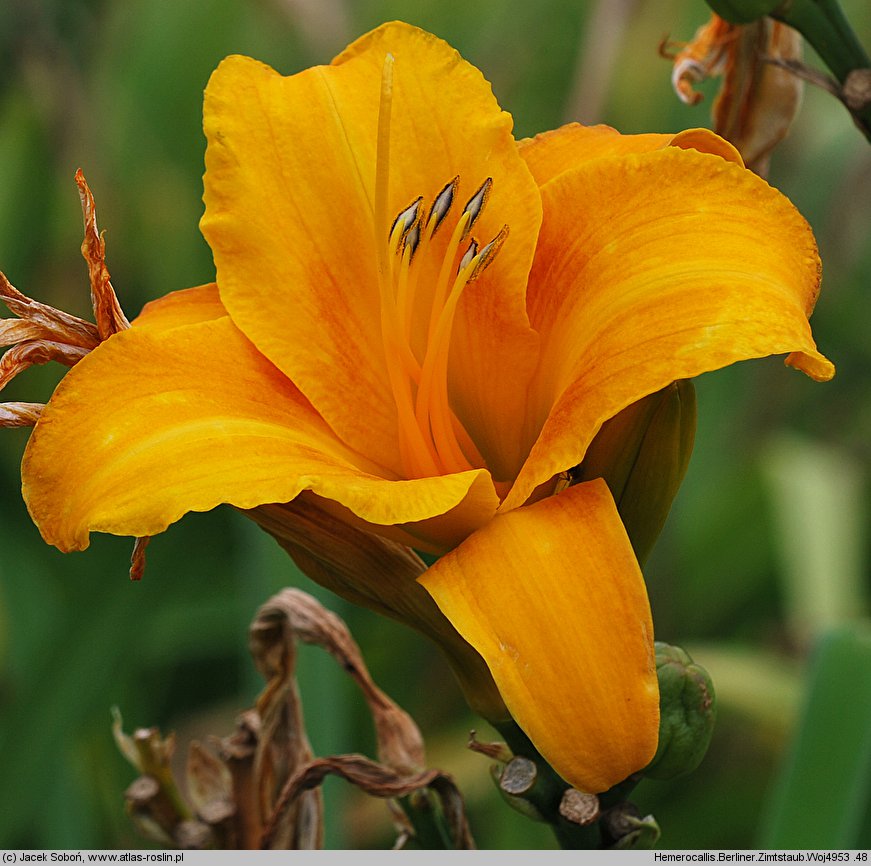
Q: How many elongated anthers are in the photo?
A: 6